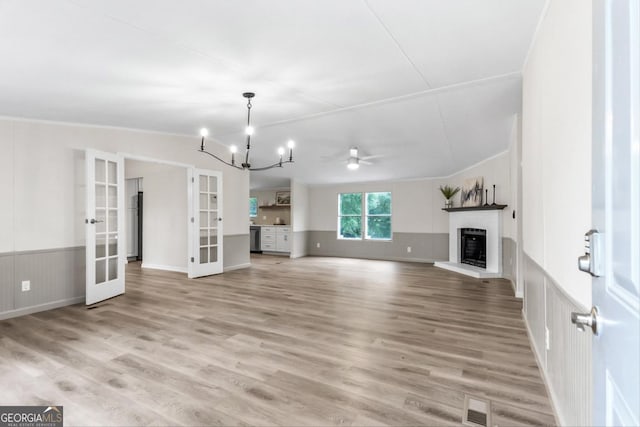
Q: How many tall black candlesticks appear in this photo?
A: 2